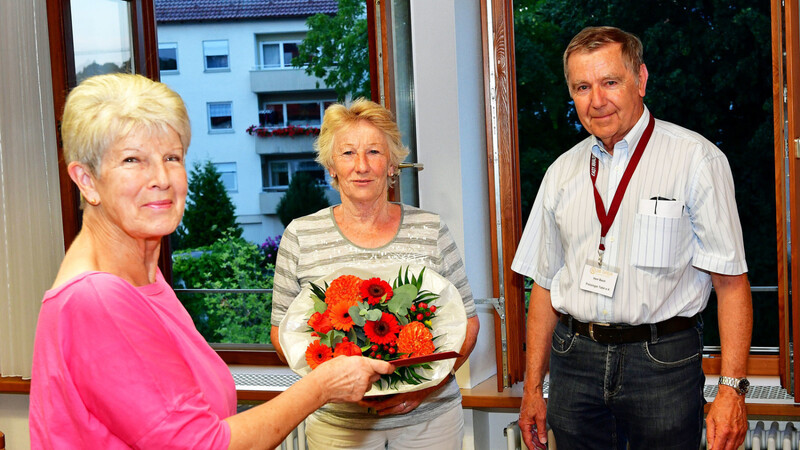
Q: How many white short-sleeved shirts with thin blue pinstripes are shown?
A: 1